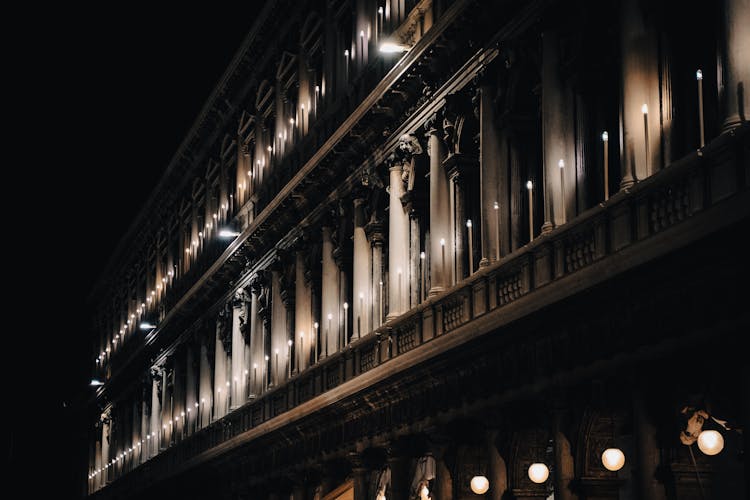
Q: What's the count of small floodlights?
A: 4